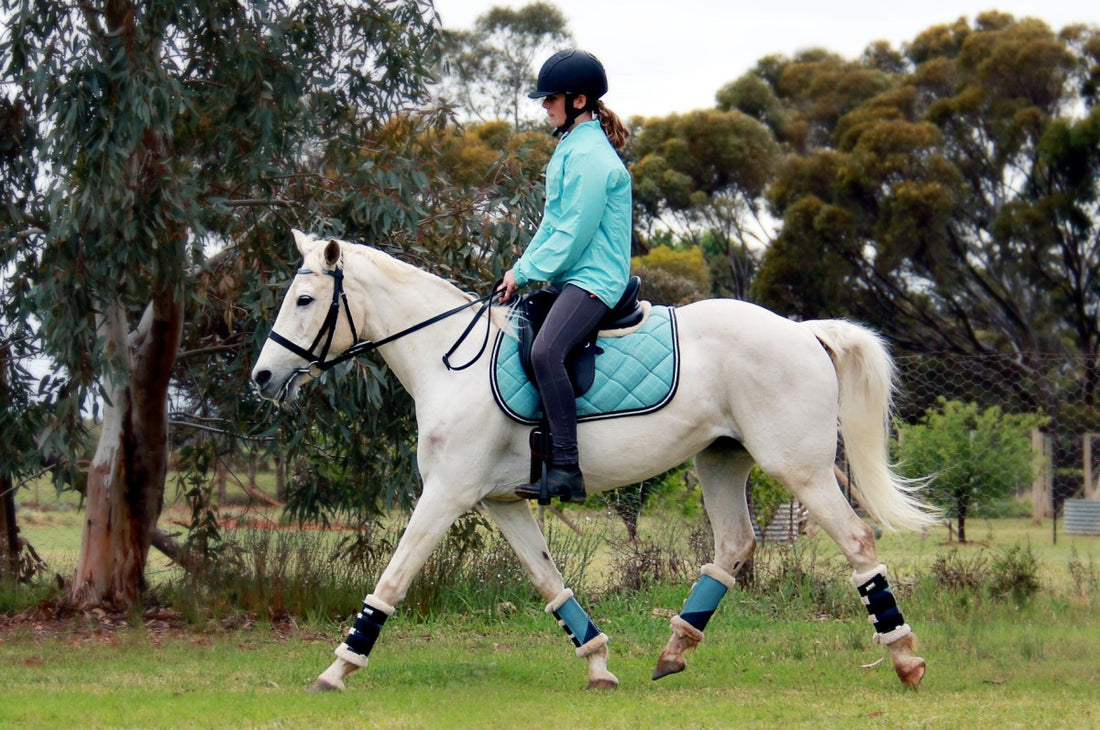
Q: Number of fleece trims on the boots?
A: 8